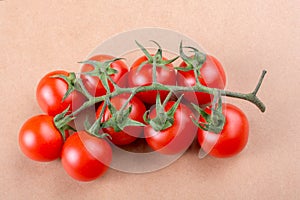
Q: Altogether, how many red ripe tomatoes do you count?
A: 9